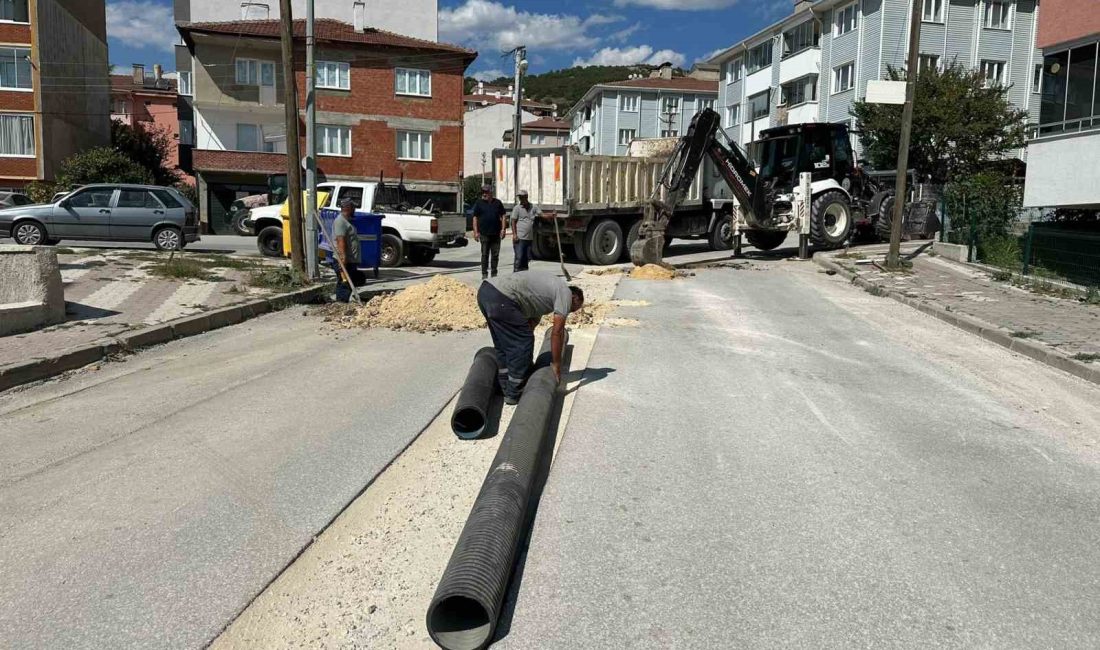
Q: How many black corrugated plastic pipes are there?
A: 2